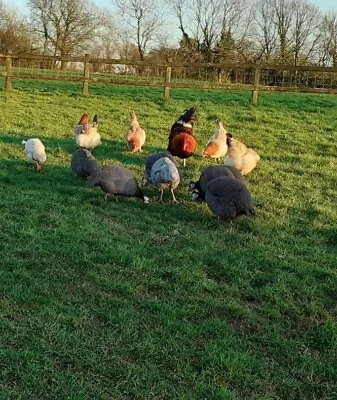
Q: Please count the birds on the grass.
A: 12